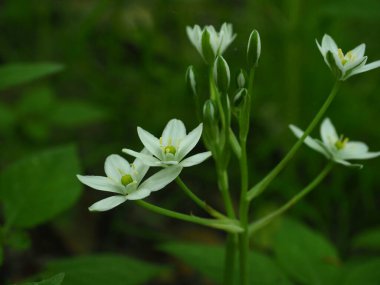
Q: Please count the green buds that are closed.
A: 6